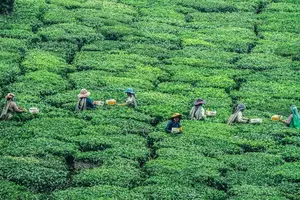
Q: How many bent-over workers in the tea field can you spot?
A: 7